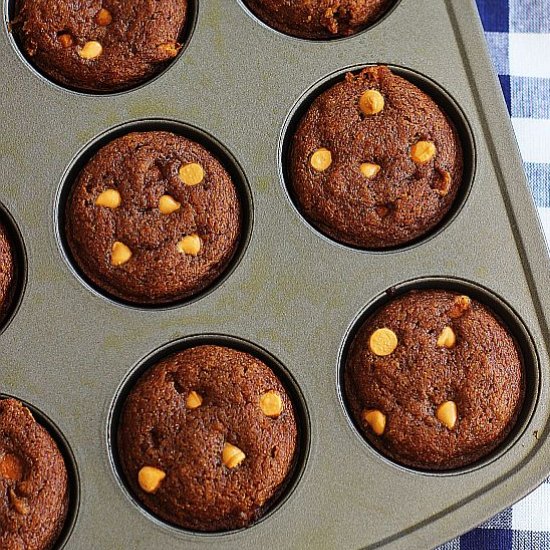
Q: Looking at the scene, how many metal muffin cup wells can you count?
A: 8